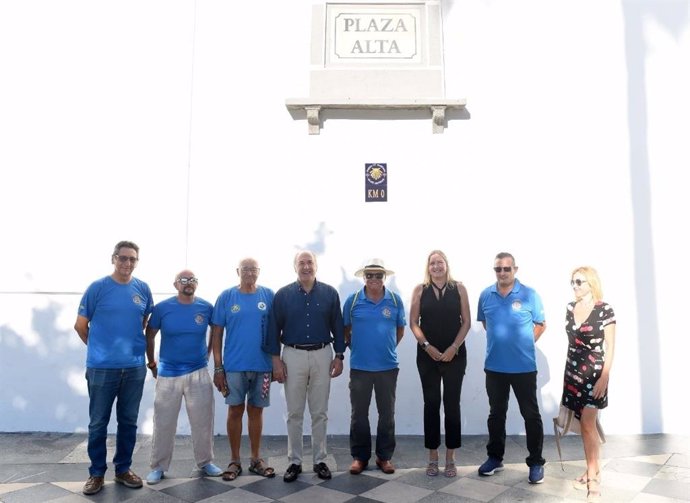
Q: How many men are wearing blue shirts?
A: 6